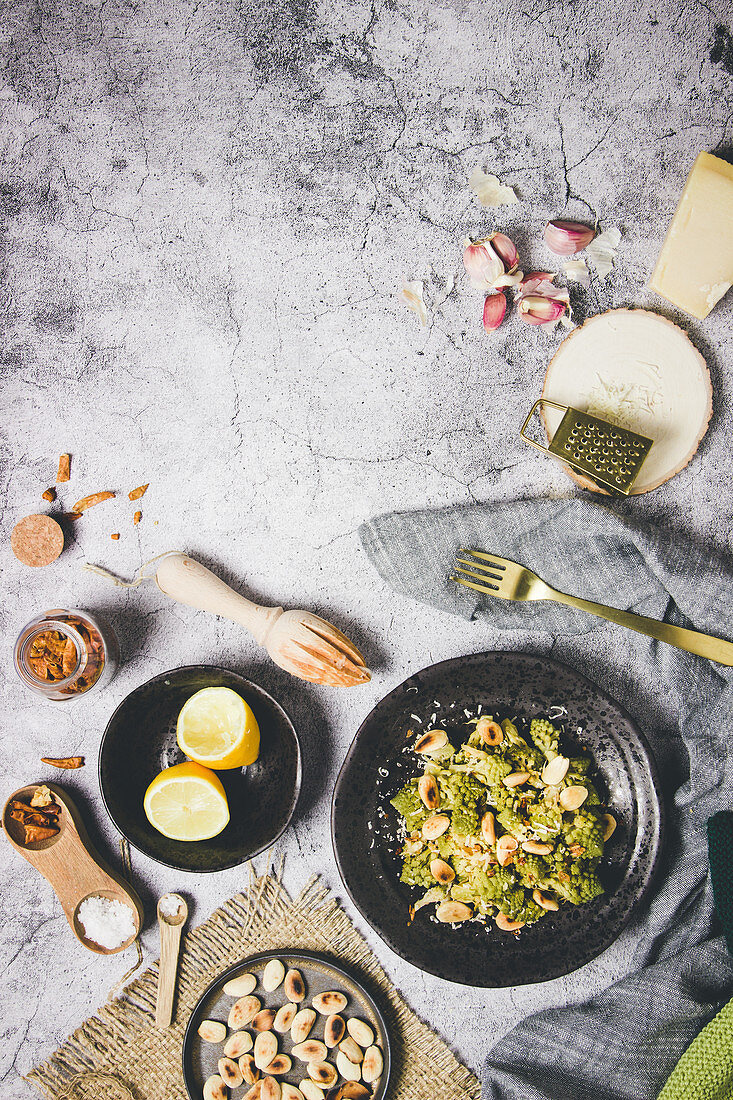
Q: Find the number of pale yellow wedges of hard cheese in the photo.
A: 1